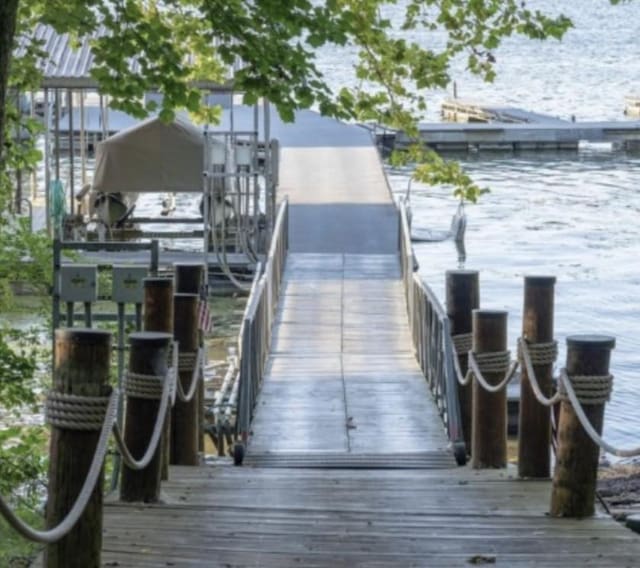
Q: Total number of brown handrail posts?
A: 9